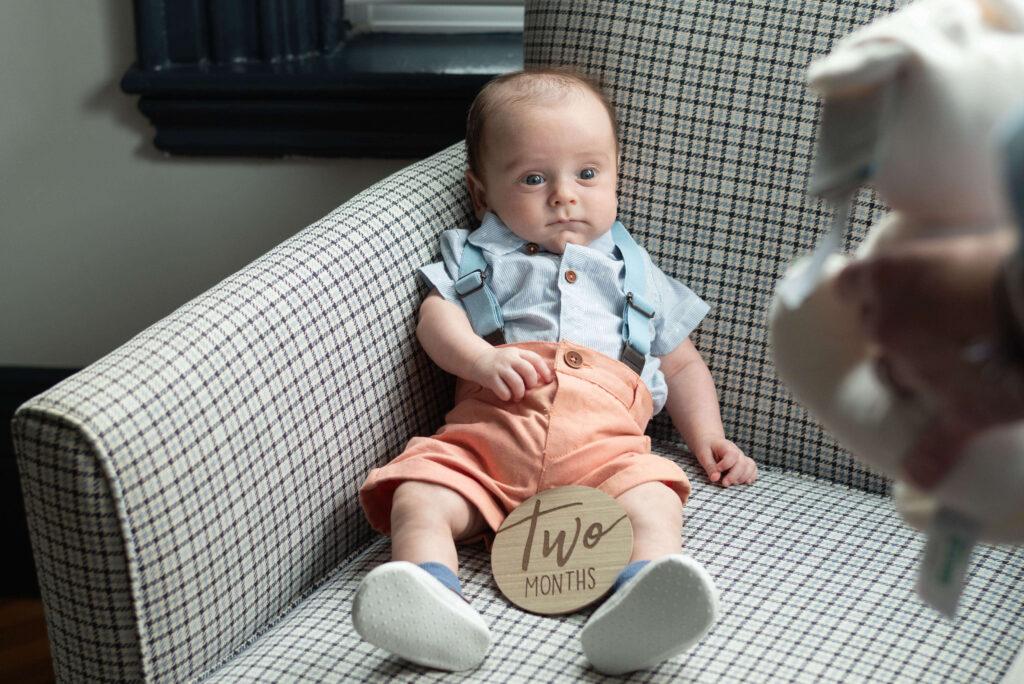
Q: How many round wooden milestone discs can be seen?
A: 1